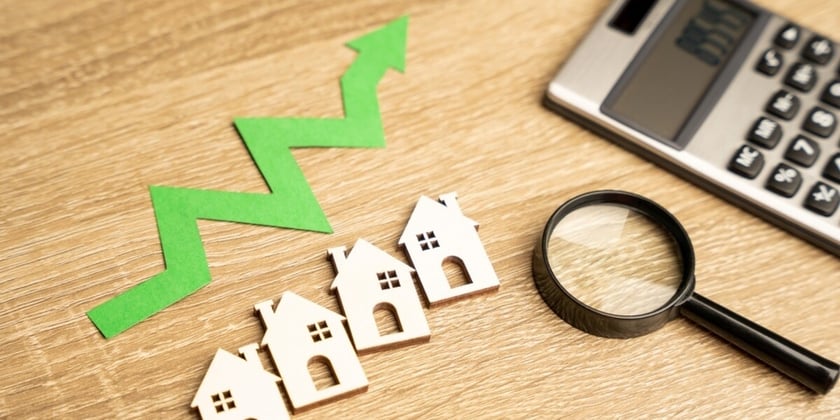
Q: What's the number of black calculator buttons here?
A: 13